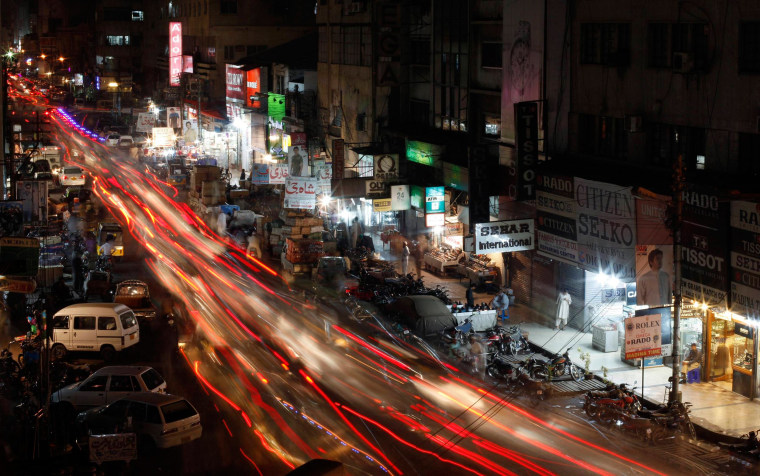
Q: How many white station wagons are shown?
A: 2